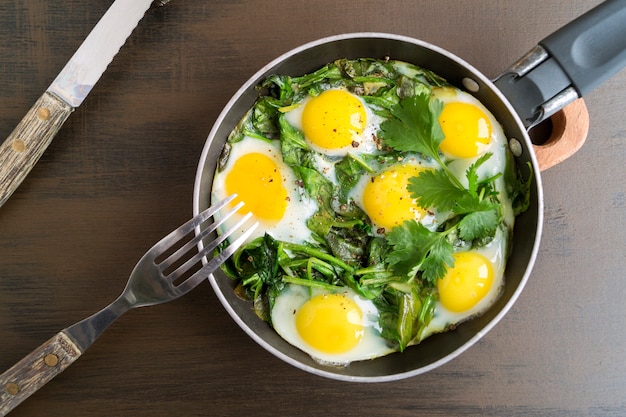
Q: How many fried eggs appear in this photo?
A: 6